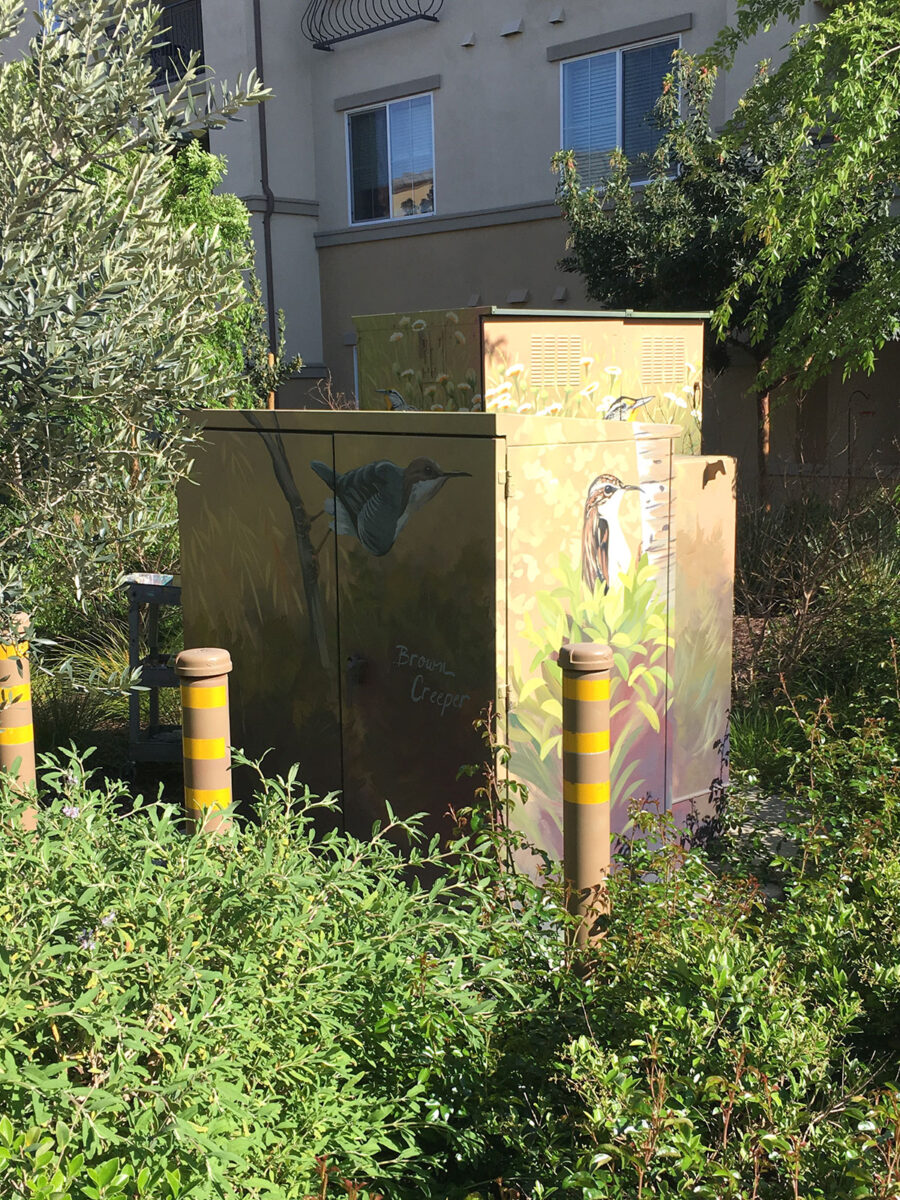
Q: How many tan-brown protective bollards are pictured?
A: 3